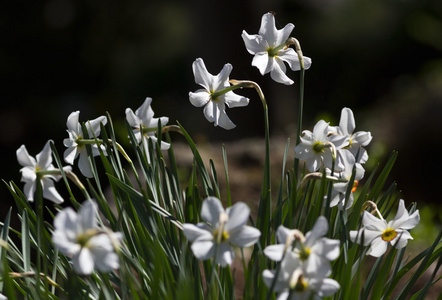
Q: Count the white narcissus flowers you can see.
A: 13